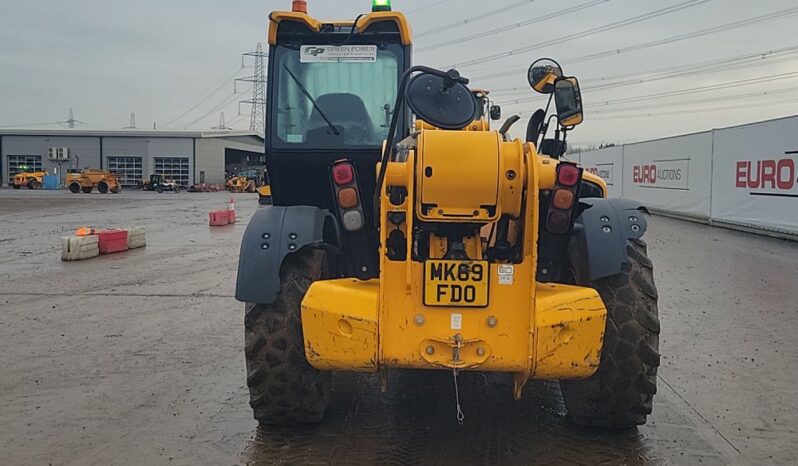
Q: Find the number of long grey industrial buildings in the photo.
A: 1